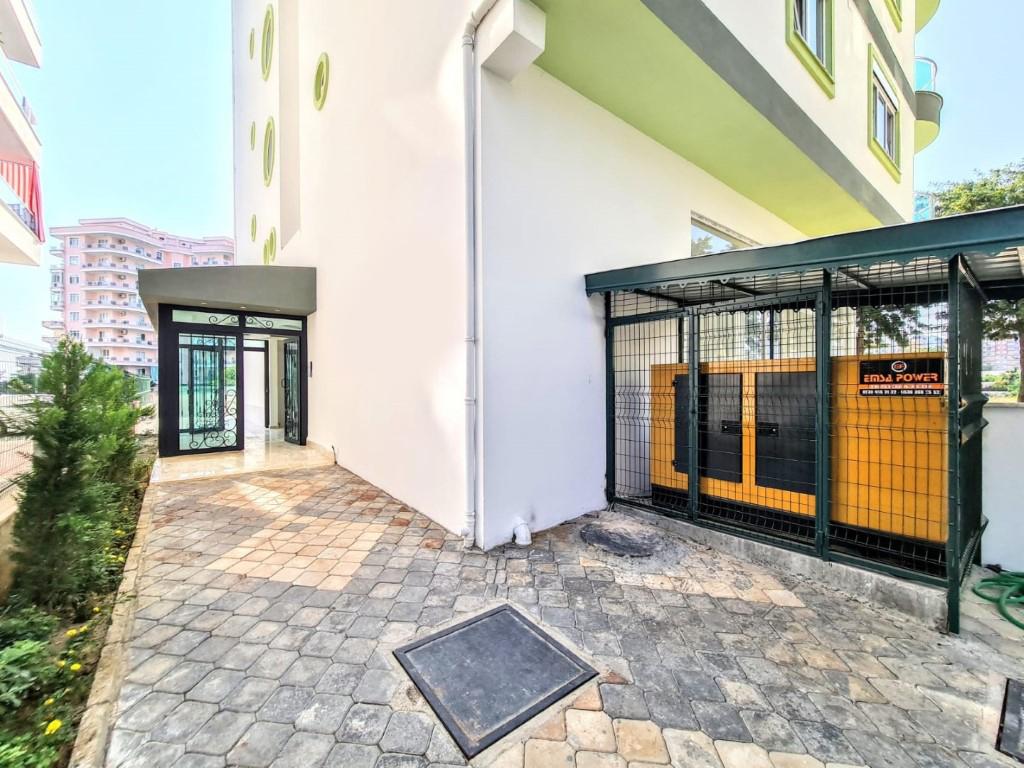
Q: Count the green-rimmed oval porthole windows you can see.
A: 8